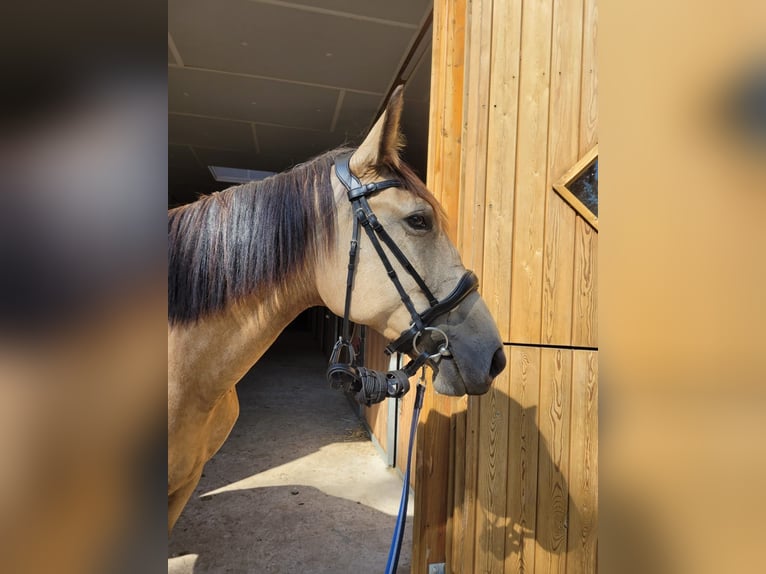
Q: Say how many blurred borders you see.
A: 2